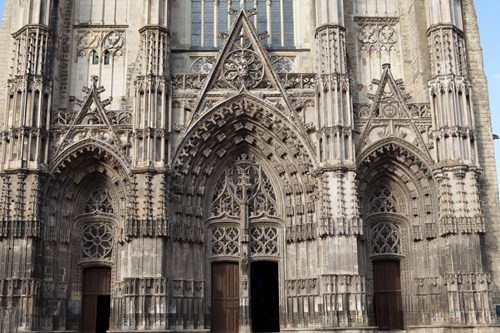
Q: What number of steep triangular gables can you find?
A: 3